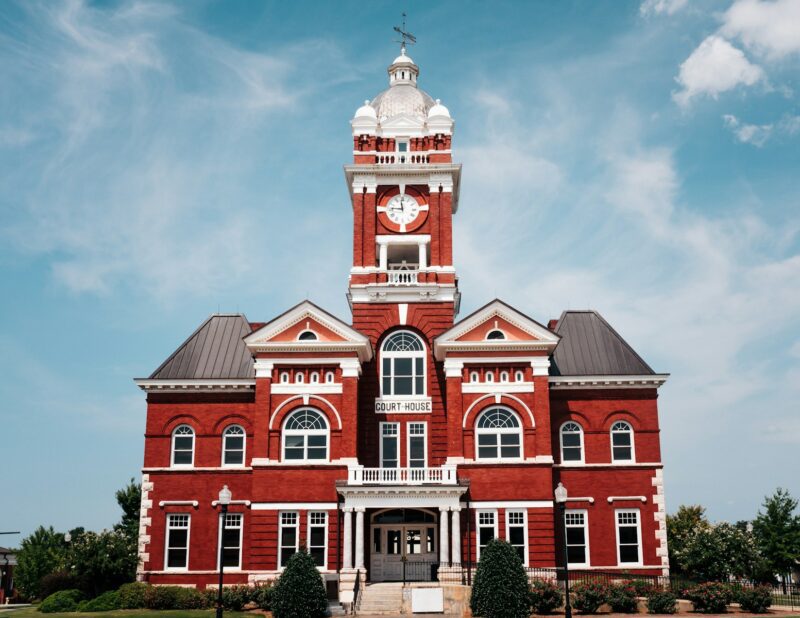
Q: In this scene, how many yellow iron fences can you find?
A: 0